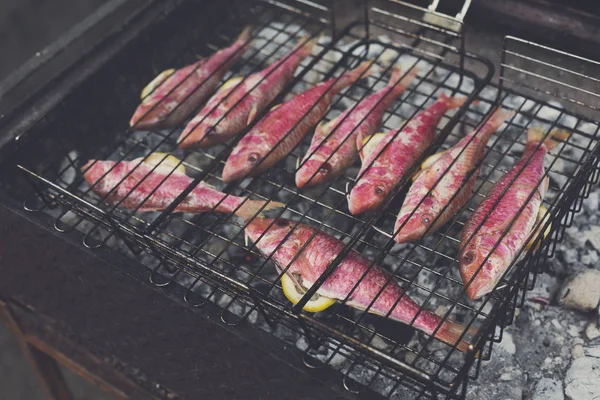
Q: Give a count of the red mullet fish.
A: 9